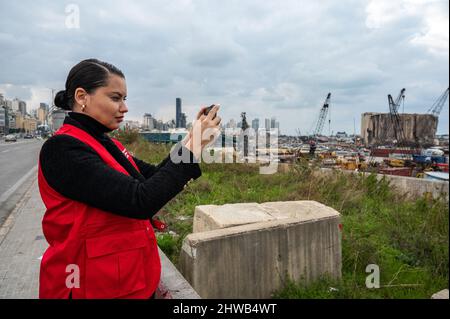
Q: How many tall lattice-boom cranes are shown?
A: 4